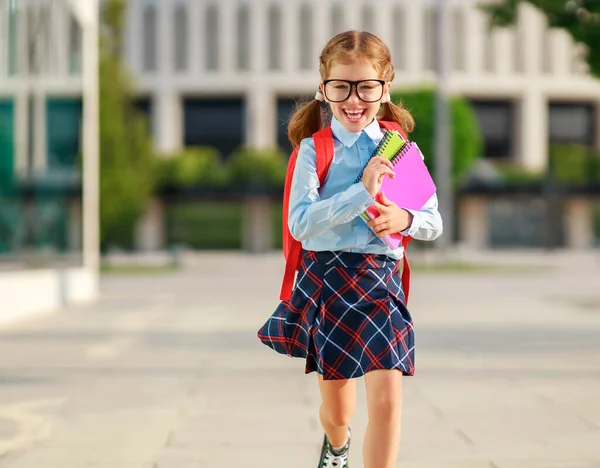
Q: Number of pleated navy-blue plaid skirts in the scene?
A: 1